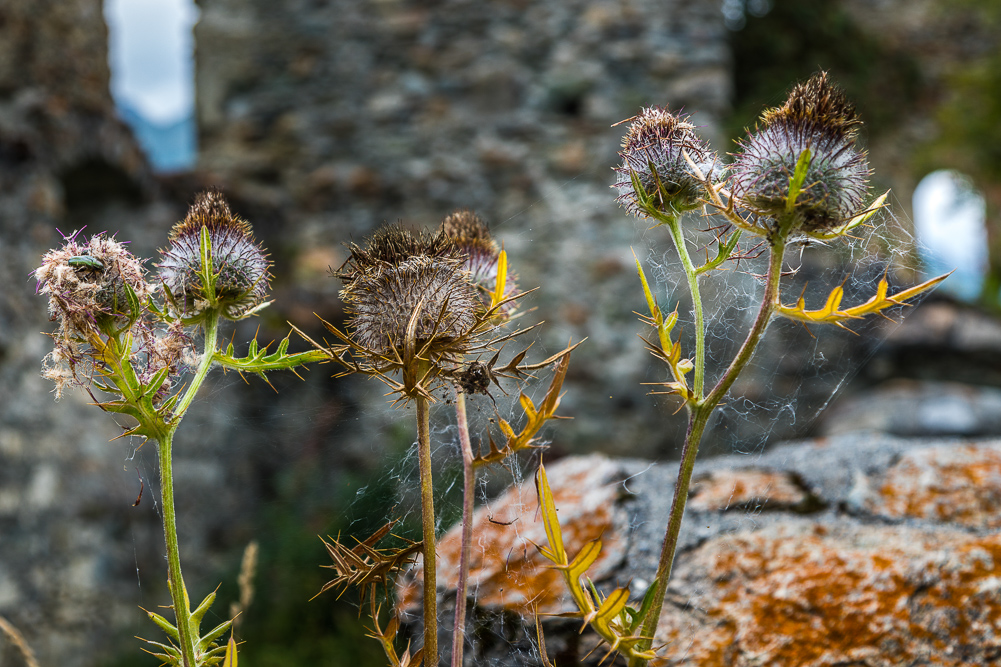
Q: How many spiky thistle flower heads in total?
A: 6